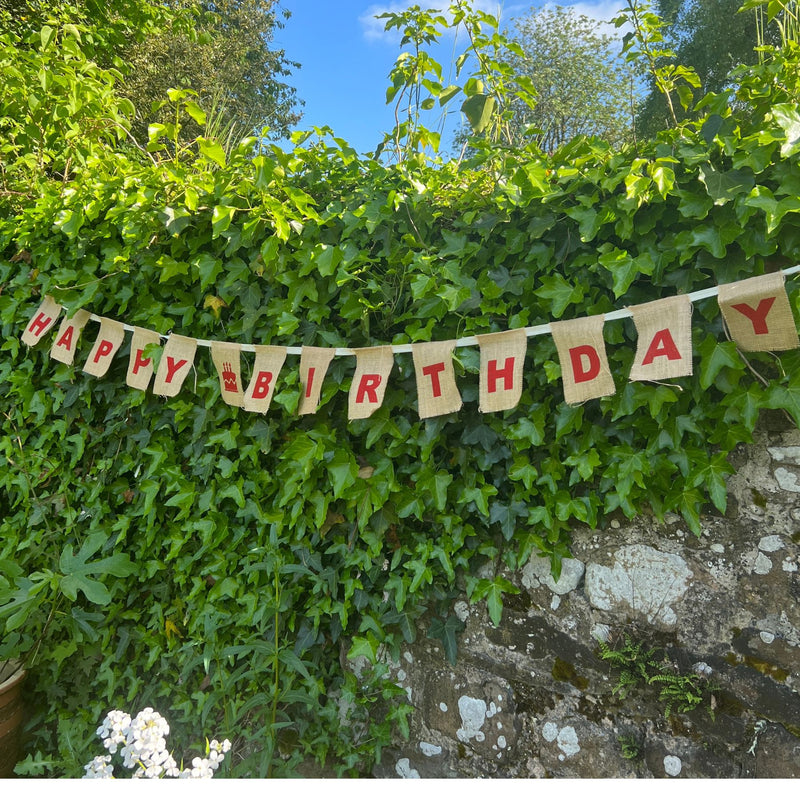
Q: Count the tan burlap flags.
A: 14